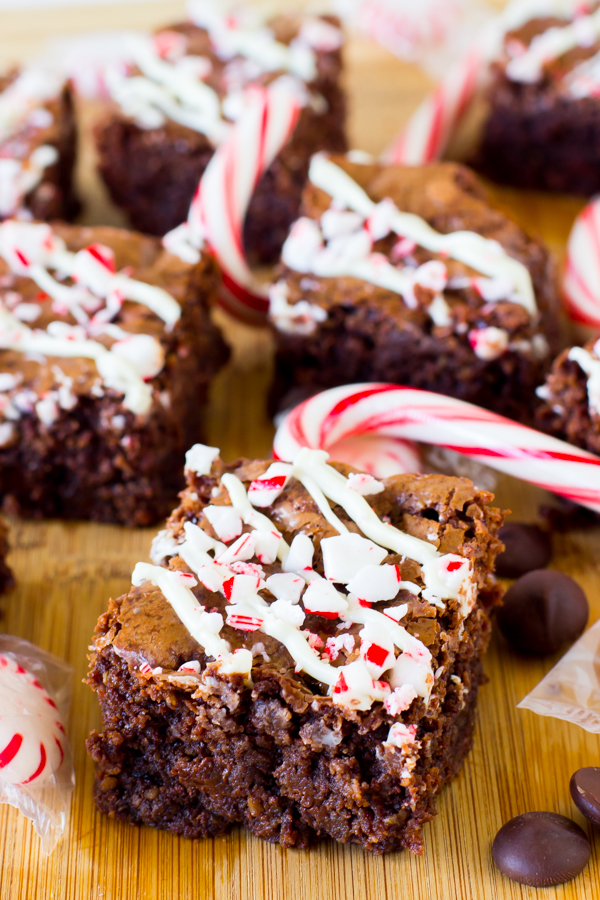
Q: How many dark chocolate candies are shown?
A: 4